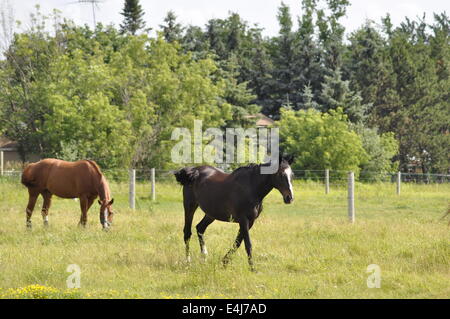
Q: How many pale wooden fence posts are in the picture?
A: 5